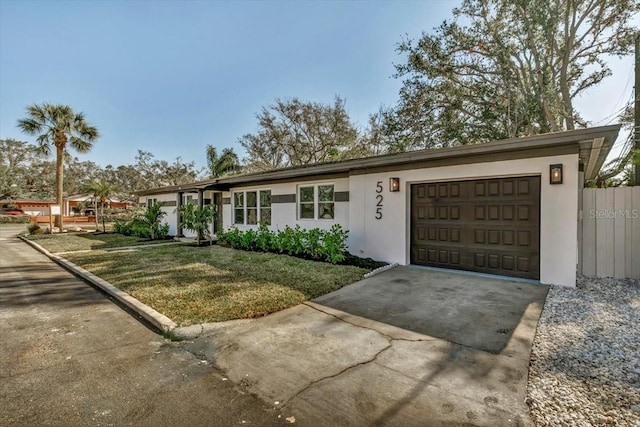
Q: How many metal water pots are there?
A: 0